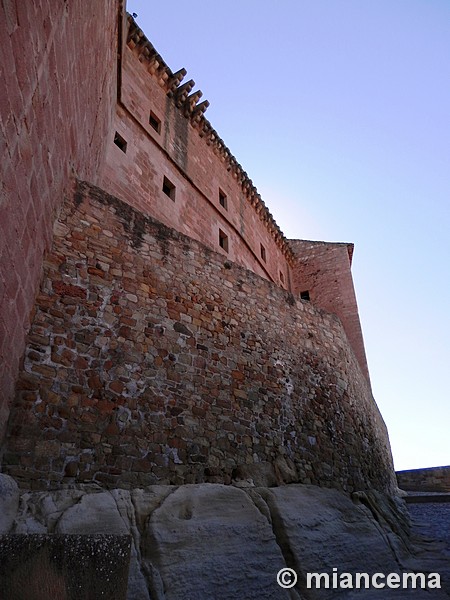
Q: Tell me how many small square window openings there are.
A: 8